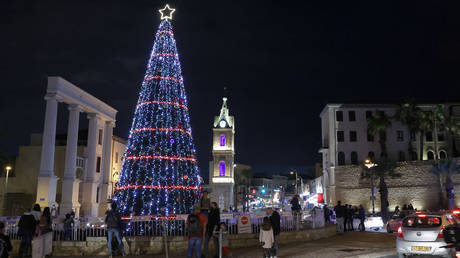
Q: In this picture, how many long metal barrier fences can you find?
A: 1